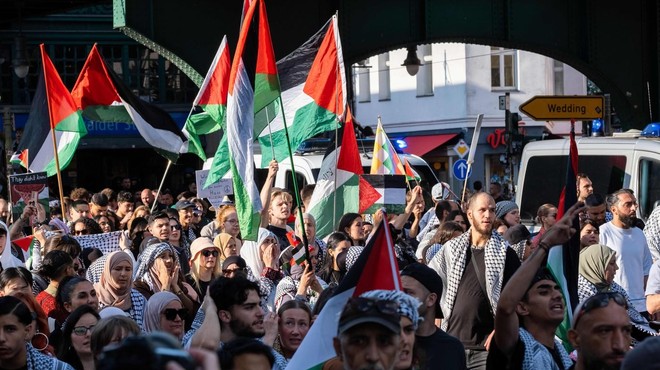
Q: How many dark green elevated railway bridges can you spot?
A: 1